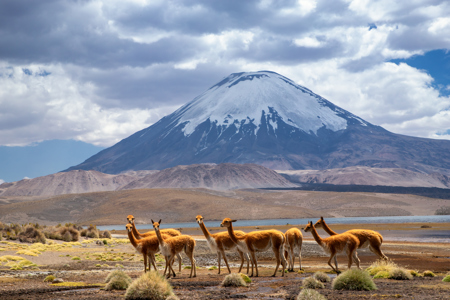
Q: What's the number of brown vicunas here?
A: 8